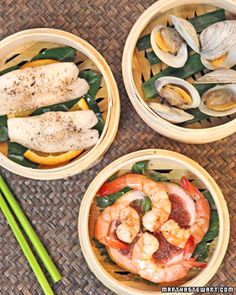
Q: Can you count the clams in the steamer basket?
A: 4